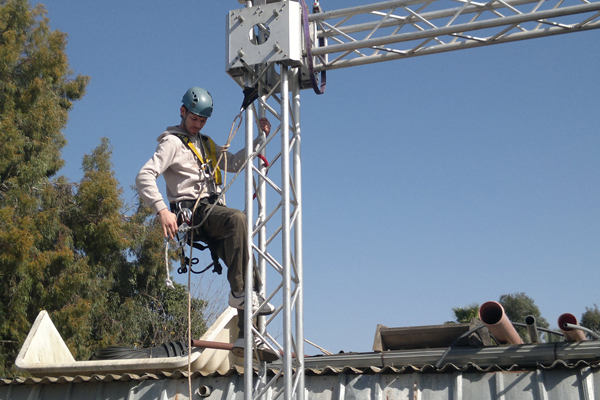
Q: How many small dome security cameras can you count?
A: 0